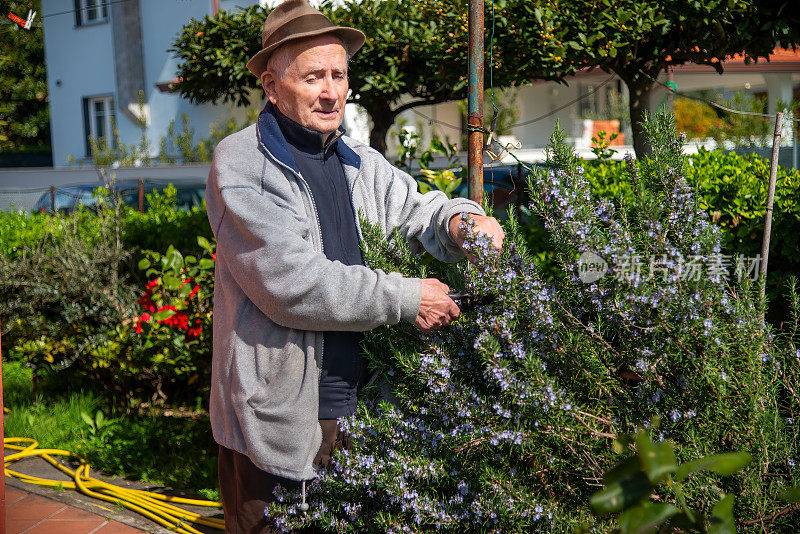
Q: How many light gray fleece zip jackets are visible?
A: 1